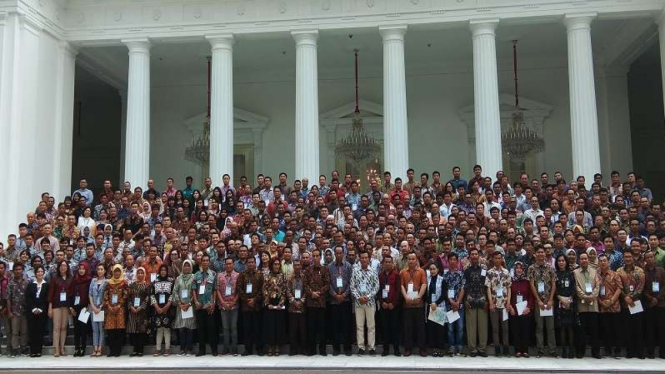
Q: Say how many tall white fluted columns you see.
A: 6